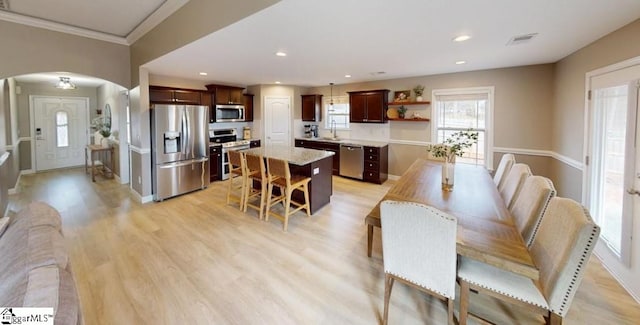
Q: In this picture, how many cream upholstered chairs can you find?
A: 5